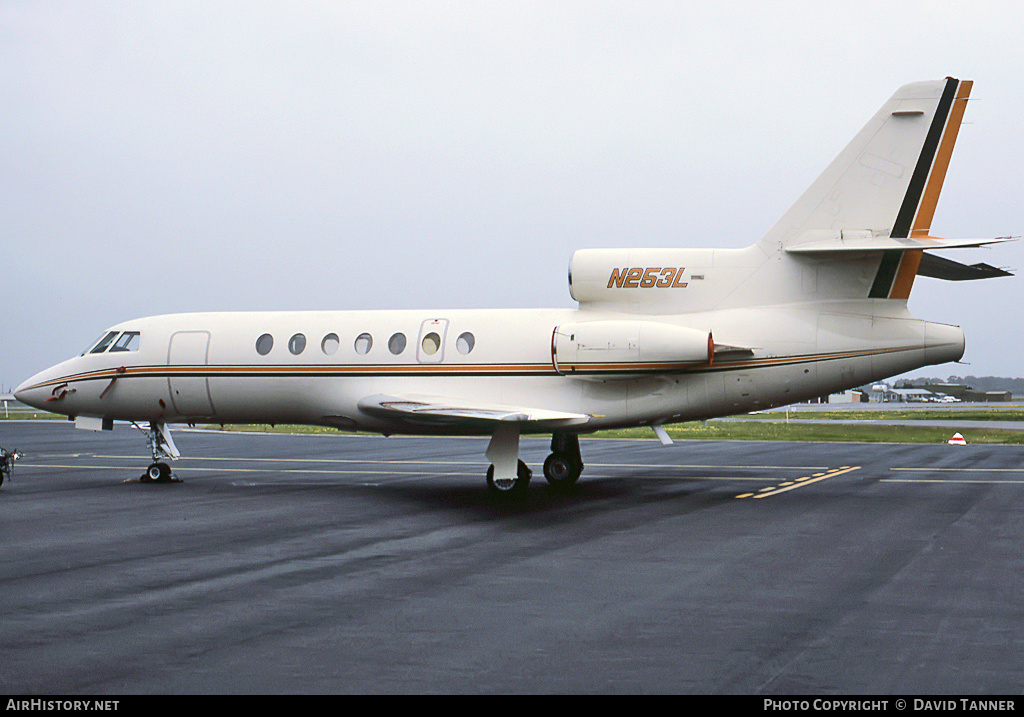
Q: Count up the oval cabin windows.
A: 7